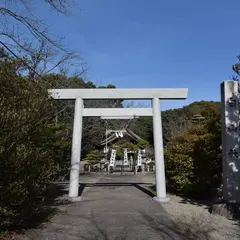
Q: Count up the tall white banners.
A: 3